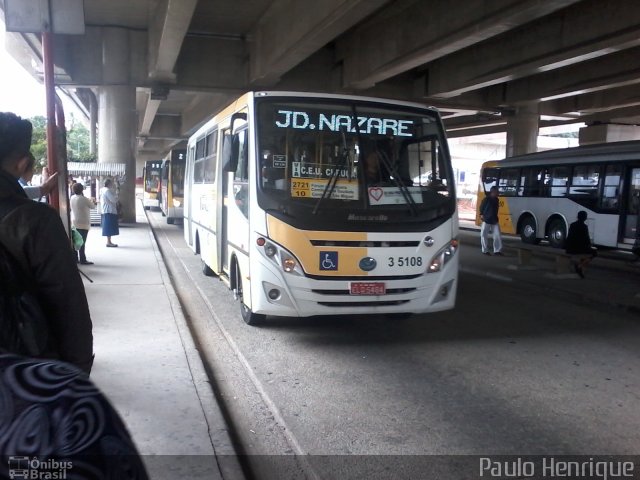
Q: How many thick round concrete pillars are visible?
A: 2